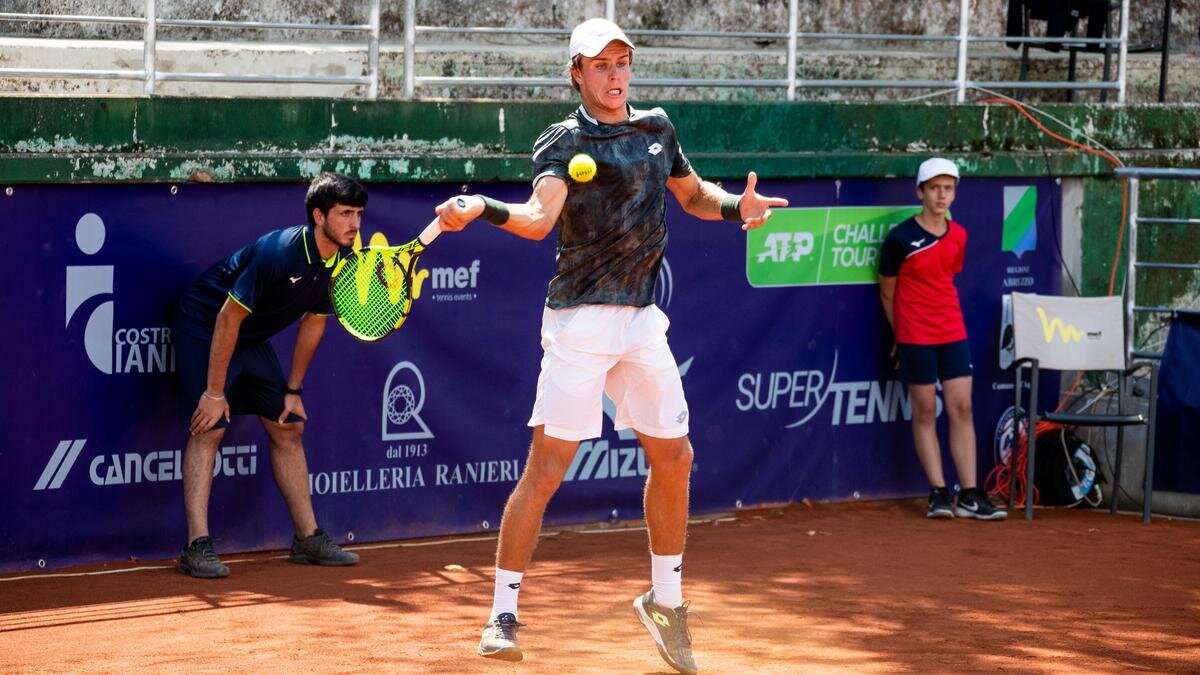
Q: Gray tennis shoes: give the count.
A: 4